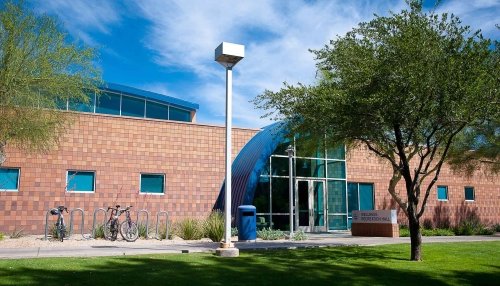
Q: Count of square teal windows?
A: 5